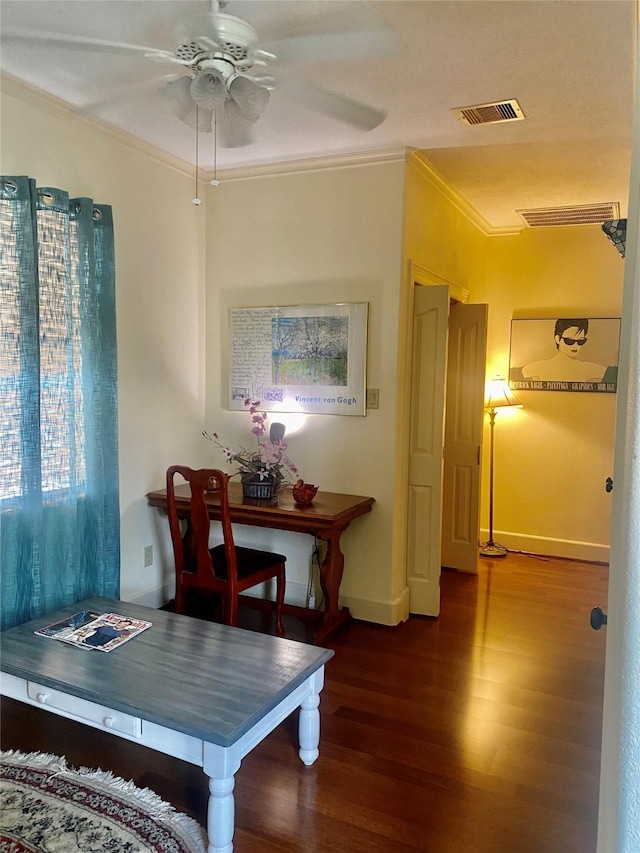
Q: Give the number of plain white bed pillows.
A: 0